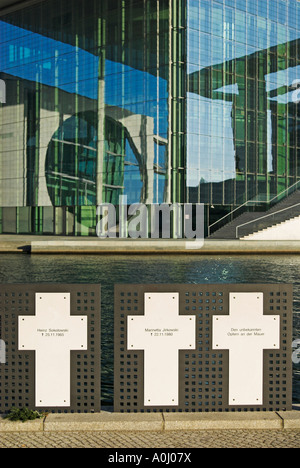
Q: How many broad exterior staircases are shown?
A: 1